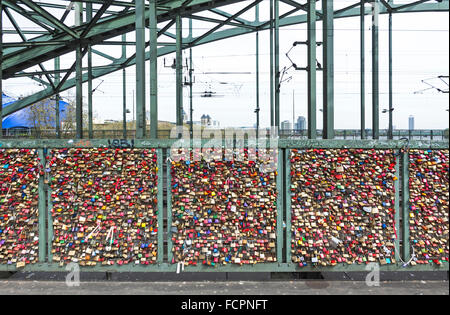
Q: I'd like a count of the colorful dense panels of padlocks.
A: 5